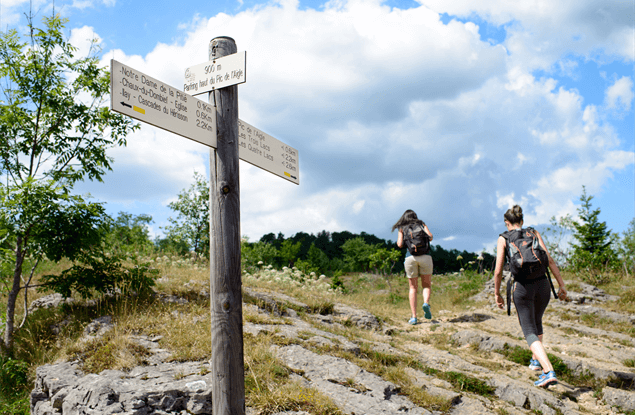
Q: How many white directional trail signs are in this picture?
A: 3